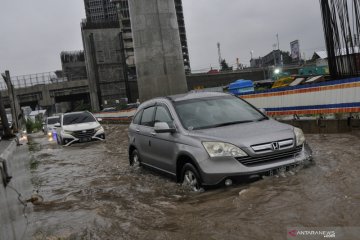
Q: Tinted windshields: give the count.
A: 2